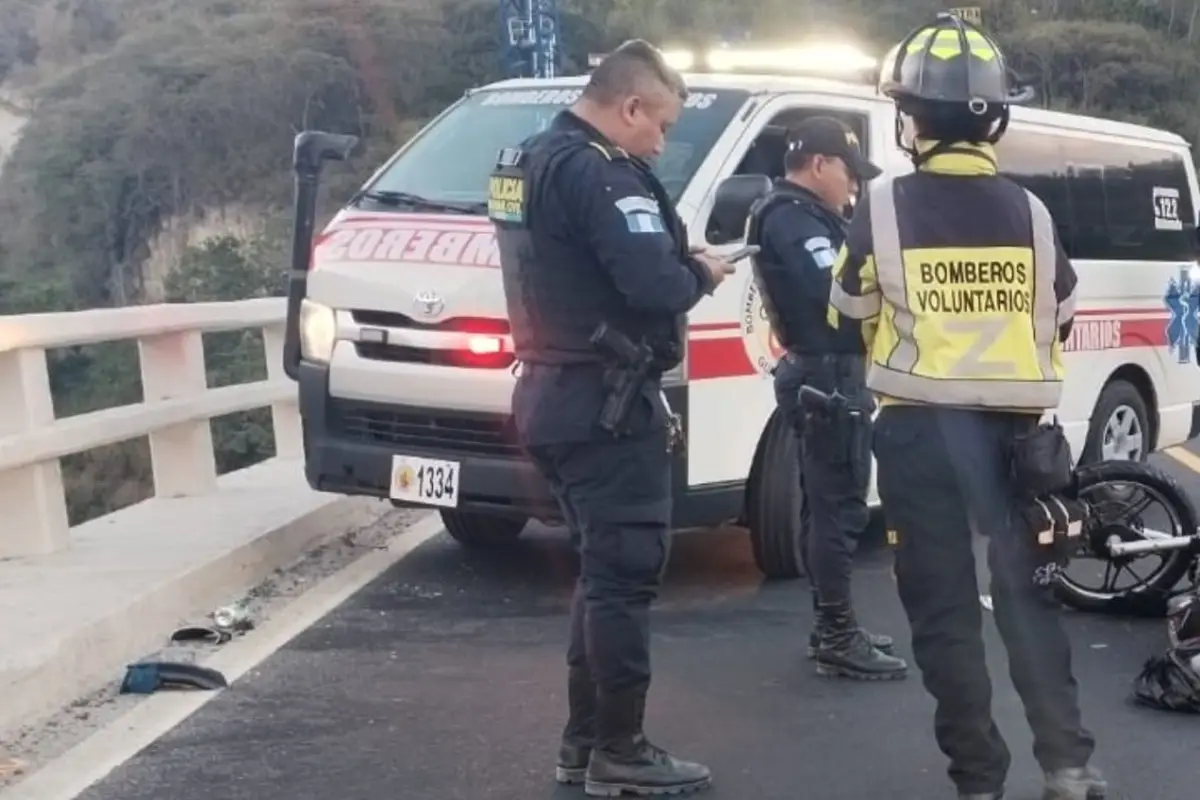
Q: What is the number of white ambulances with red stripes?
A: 1